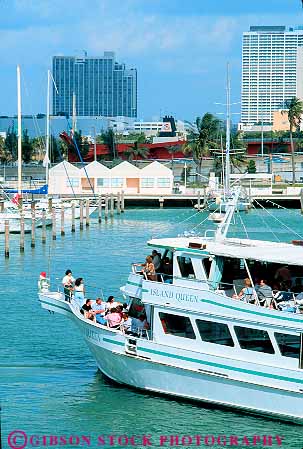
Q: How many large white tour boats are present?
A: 1